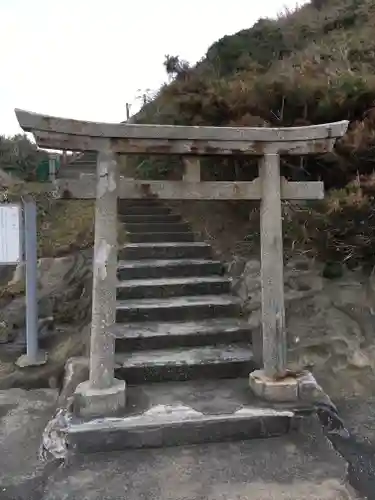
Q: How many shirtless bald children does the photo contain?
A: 0